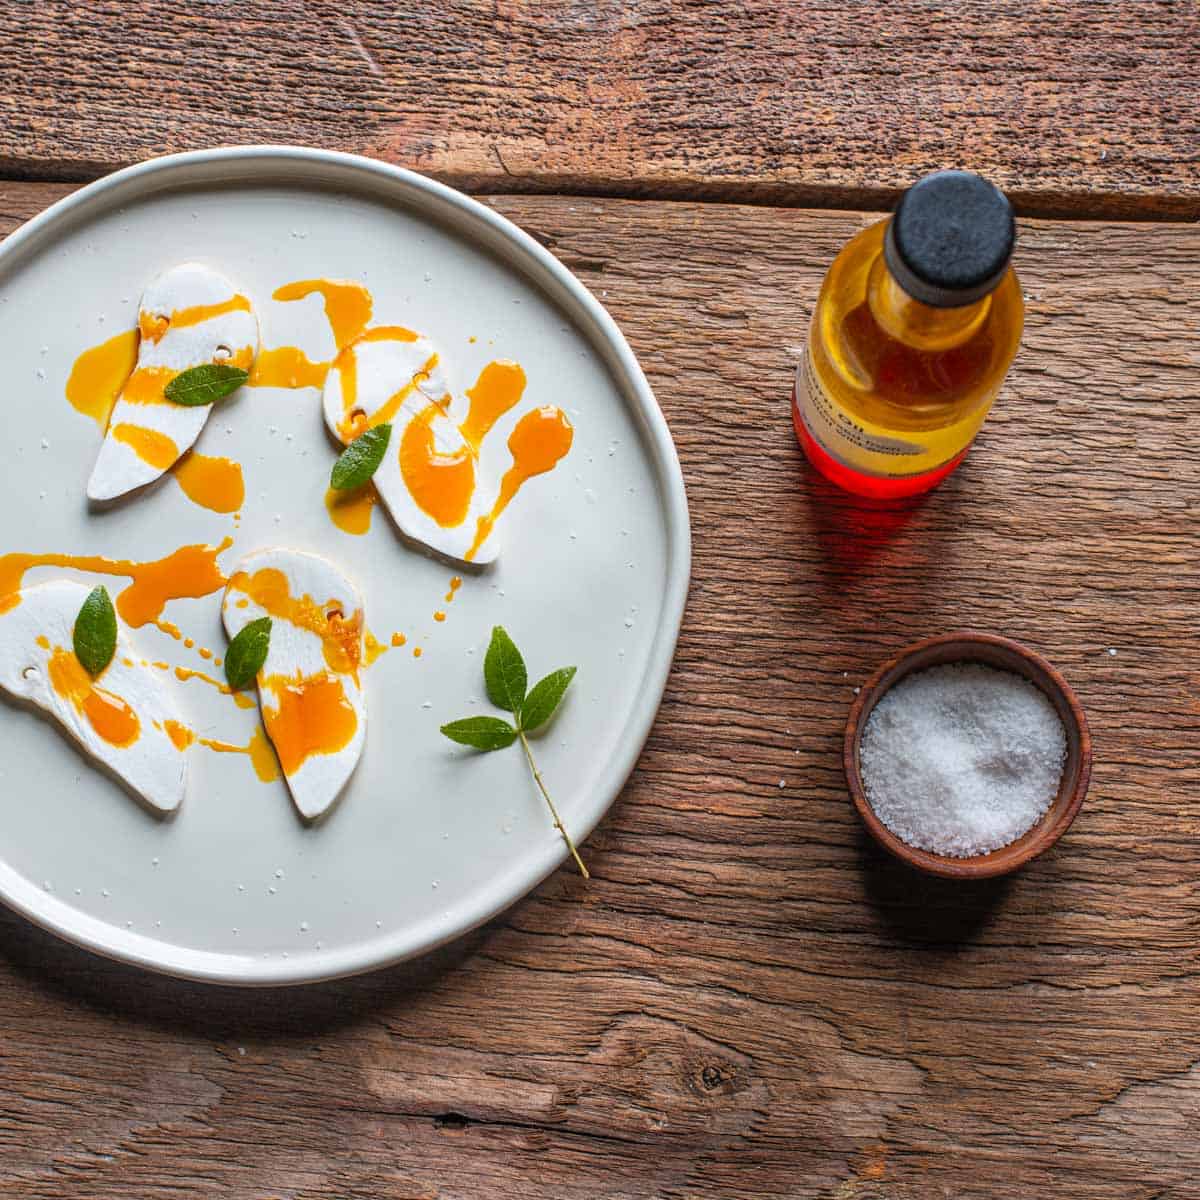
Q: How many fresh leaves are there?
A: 7